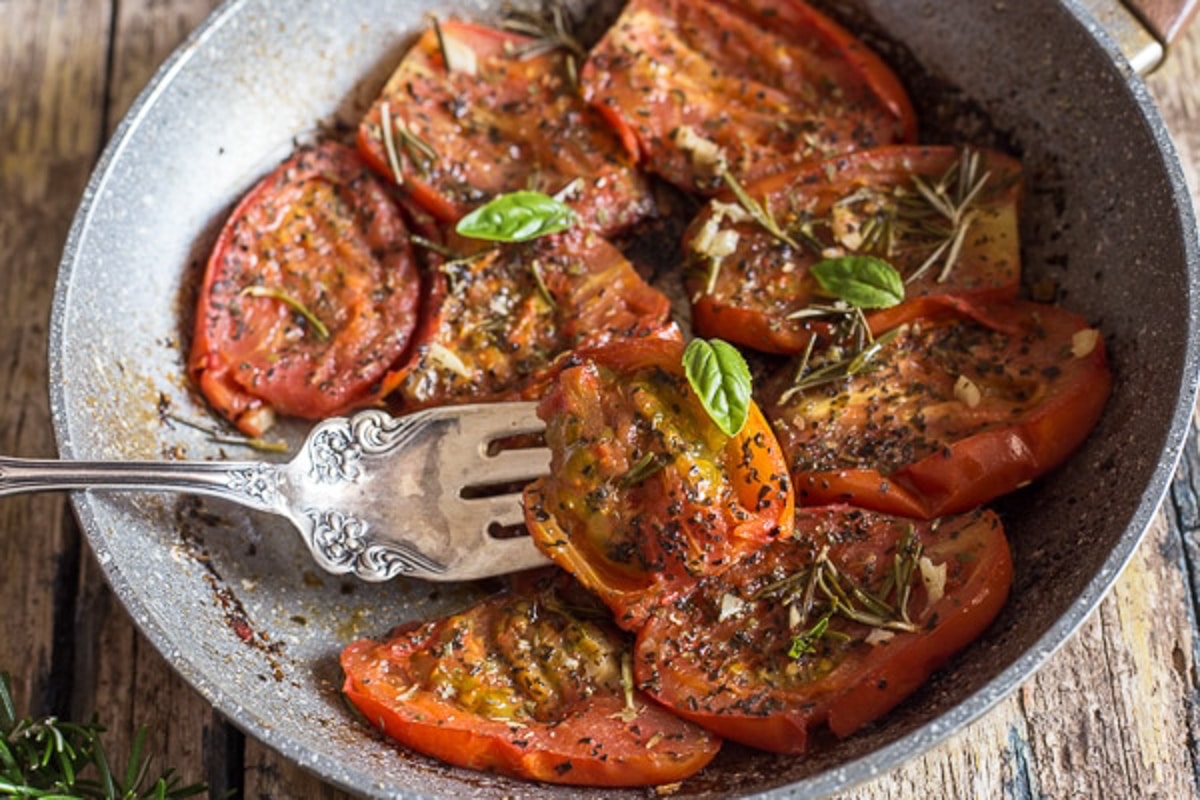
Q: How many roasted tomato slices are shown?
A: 9